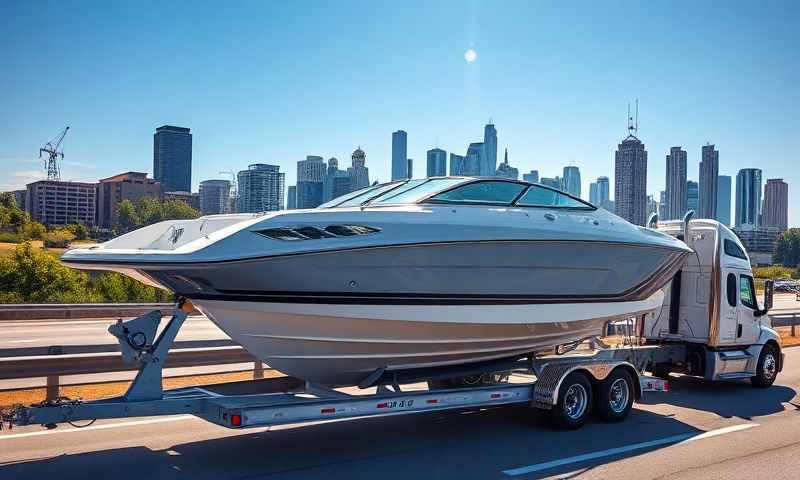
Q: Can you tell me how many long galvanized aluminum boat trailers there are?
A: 1